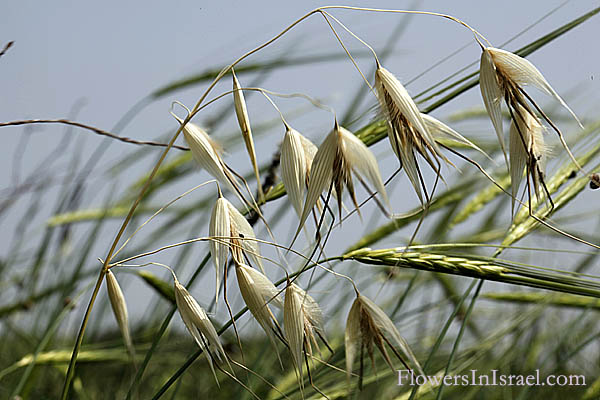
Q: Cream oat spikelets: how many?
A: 13